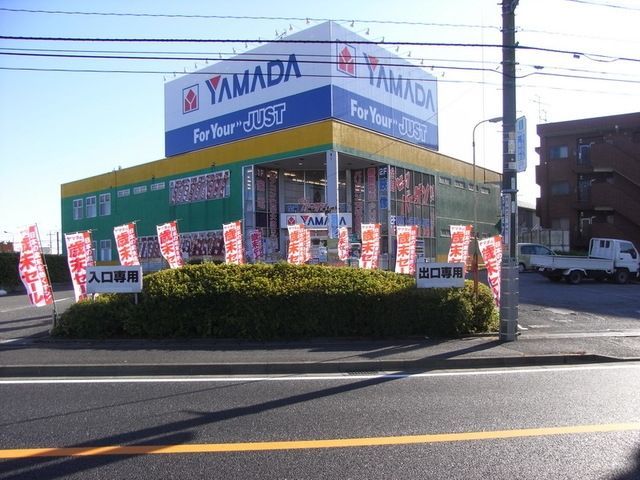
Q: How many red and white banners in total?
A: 12